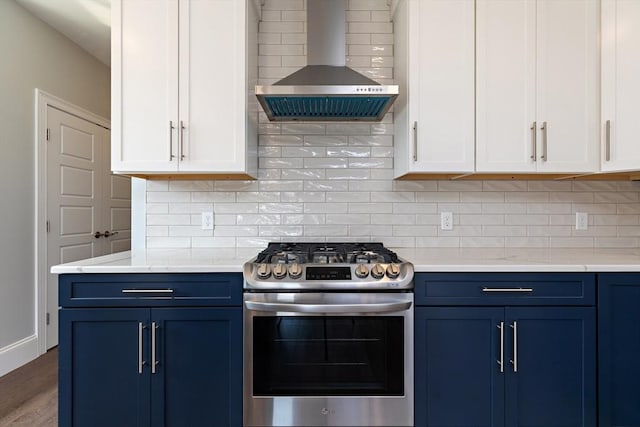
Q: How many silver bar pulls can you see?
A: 12